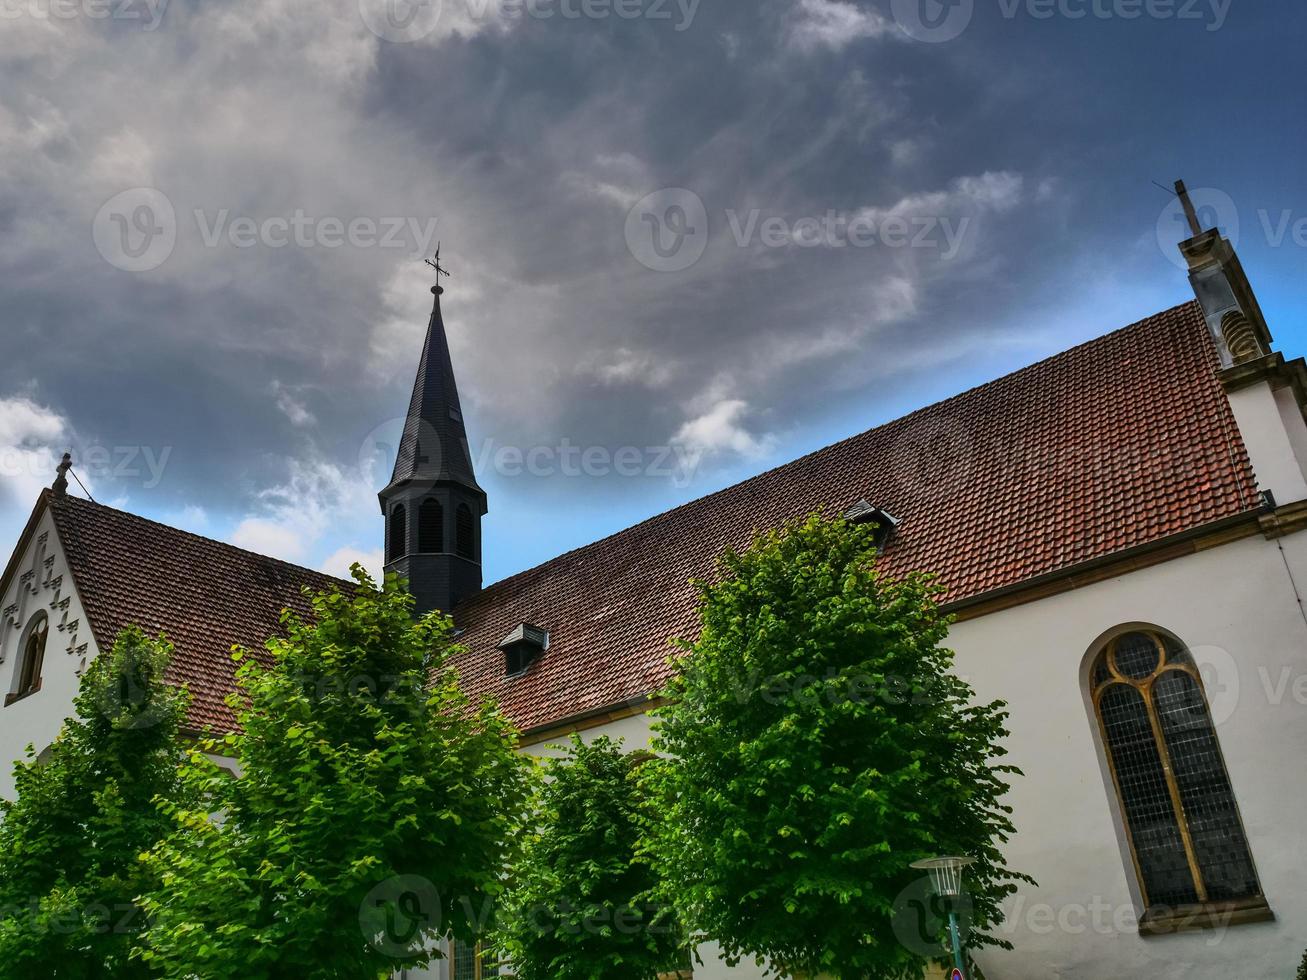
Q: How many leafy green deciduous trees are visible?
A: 4